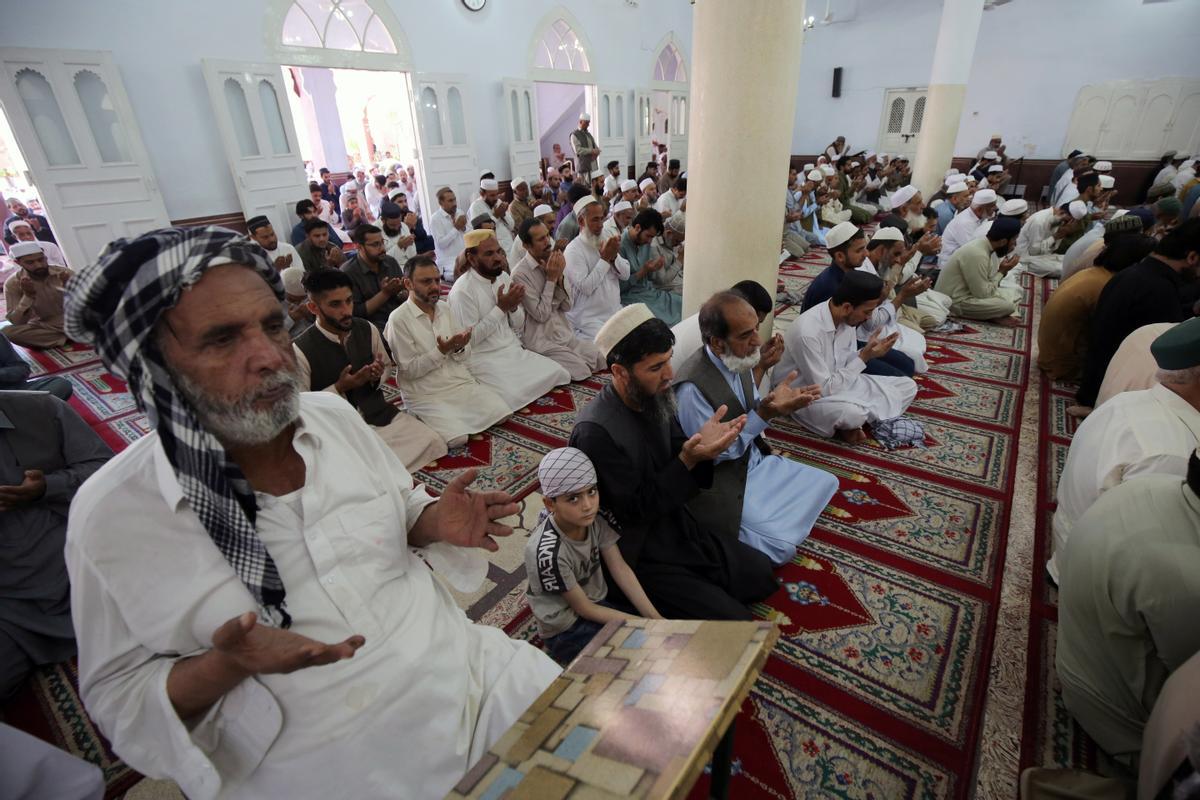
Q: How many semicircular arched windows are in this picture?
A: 3